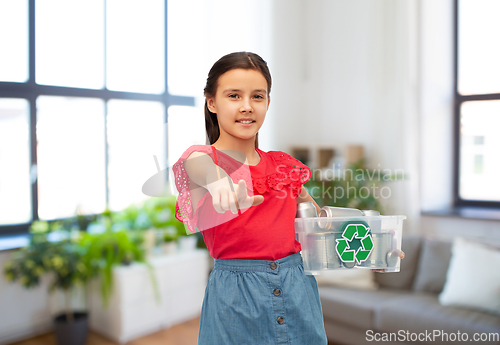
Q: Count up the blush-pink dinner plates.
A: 0